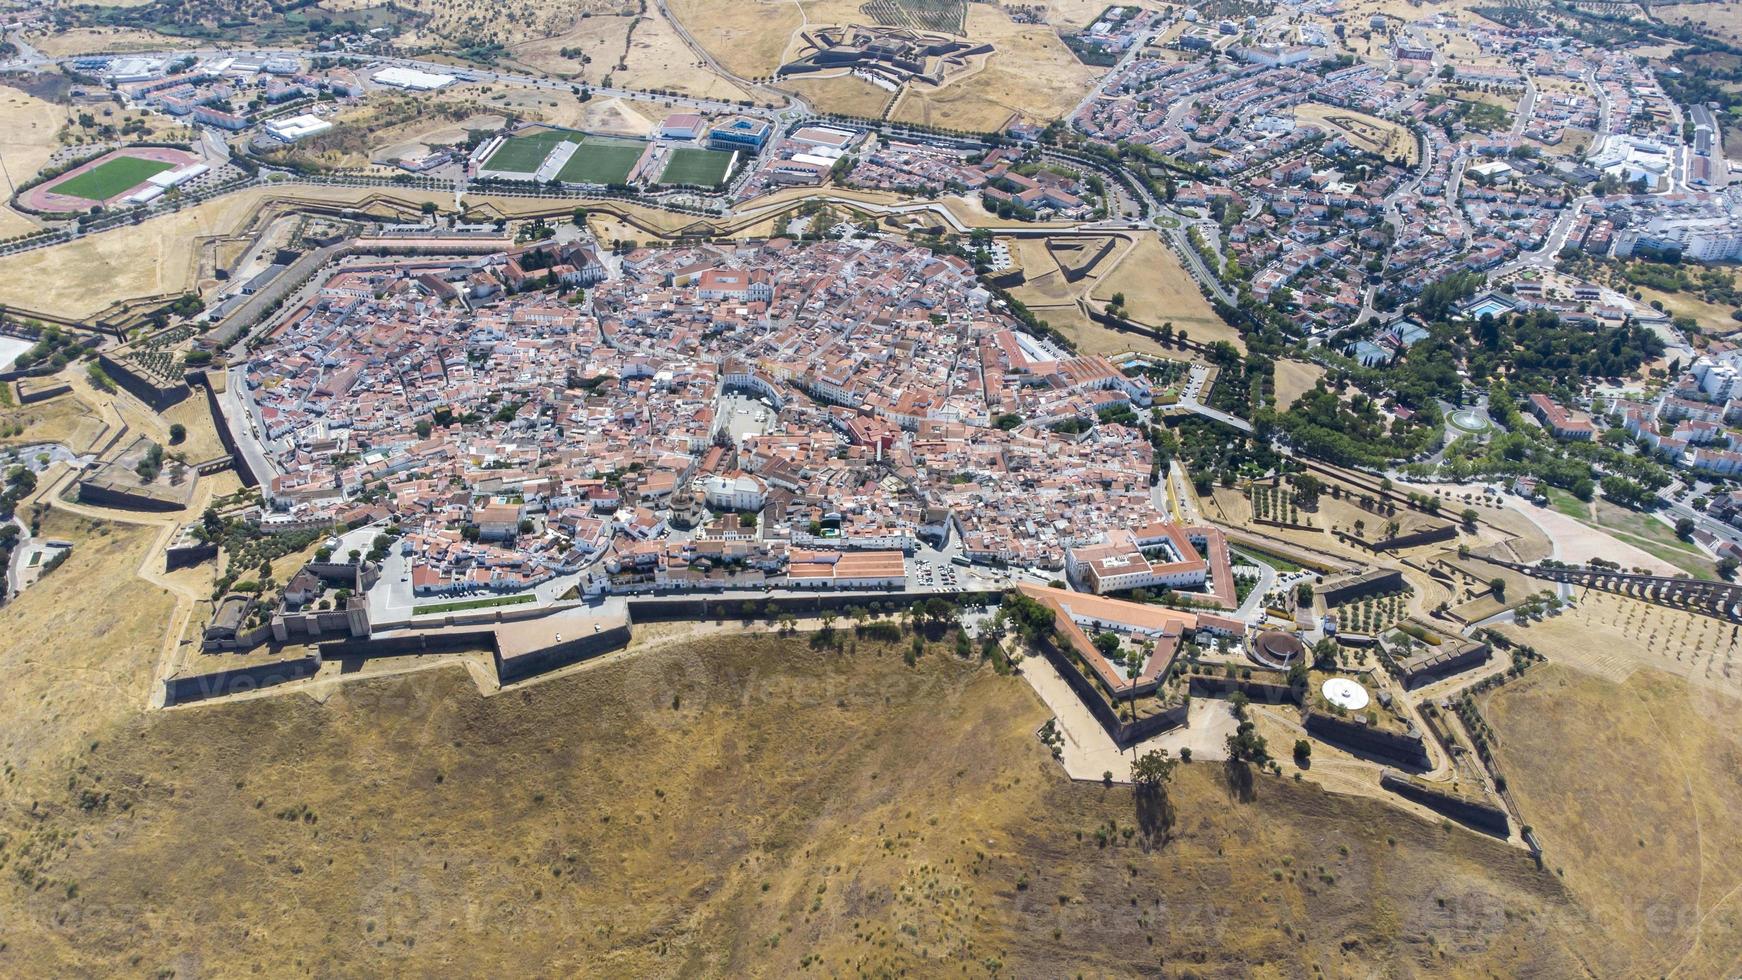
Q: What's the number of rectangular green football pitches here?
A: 4